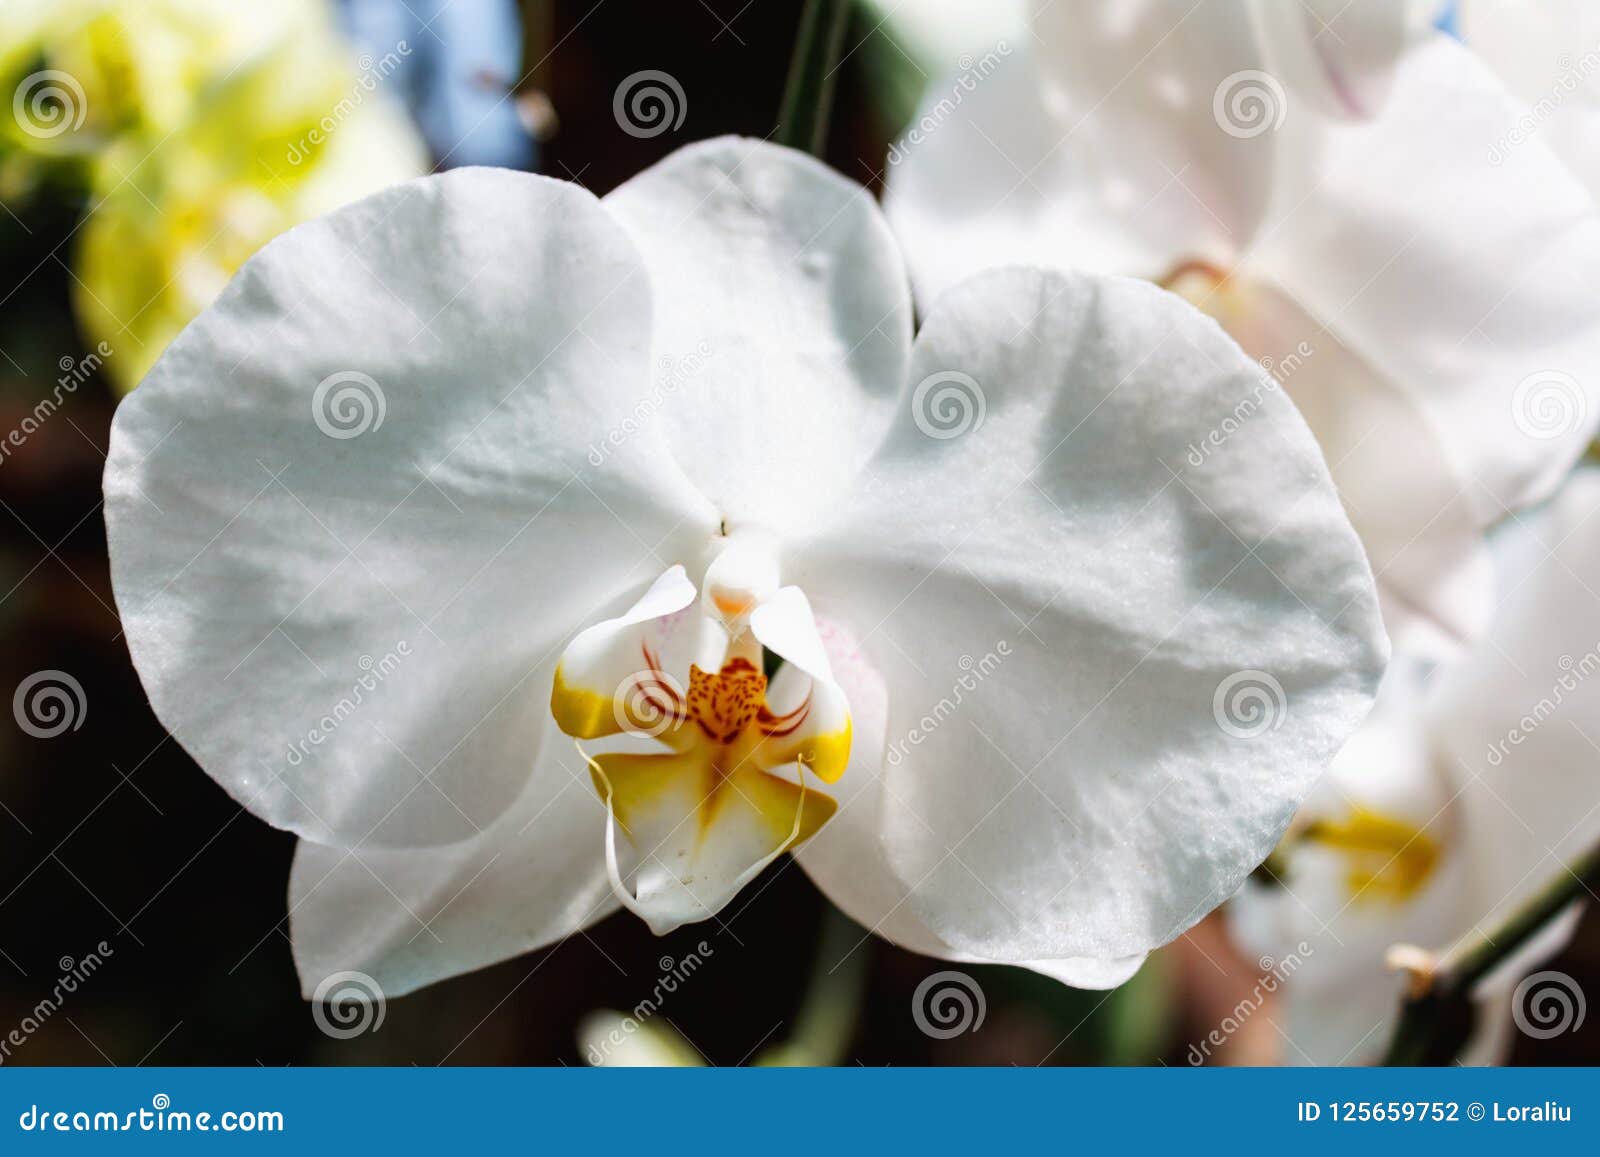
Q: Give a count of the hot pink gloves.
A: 0